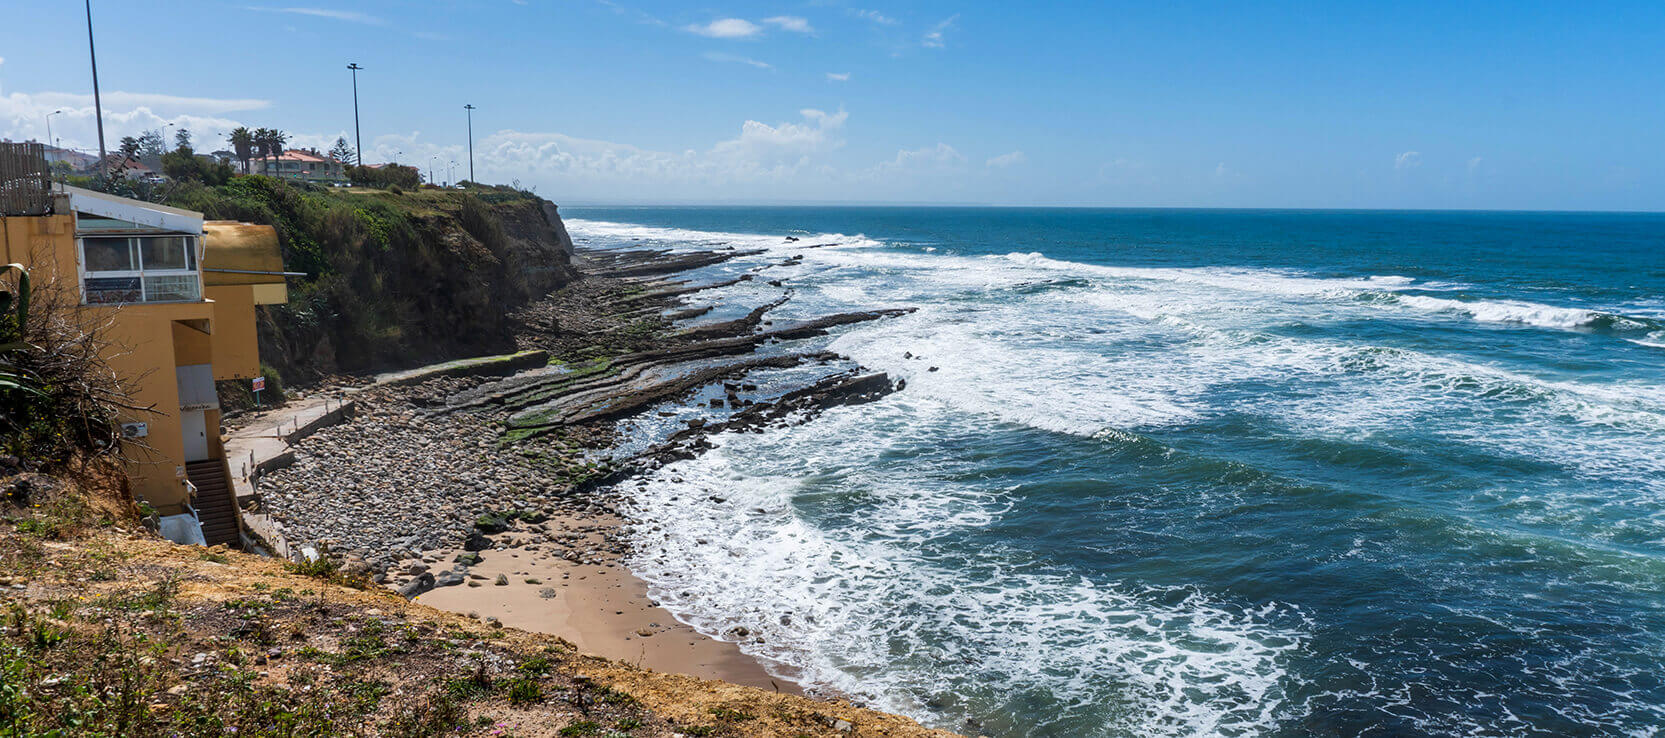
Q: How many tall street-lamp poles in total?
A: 3